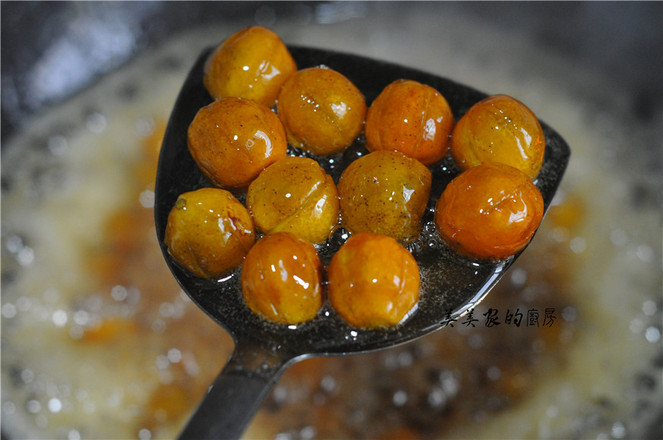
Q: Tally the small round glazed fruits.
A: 11